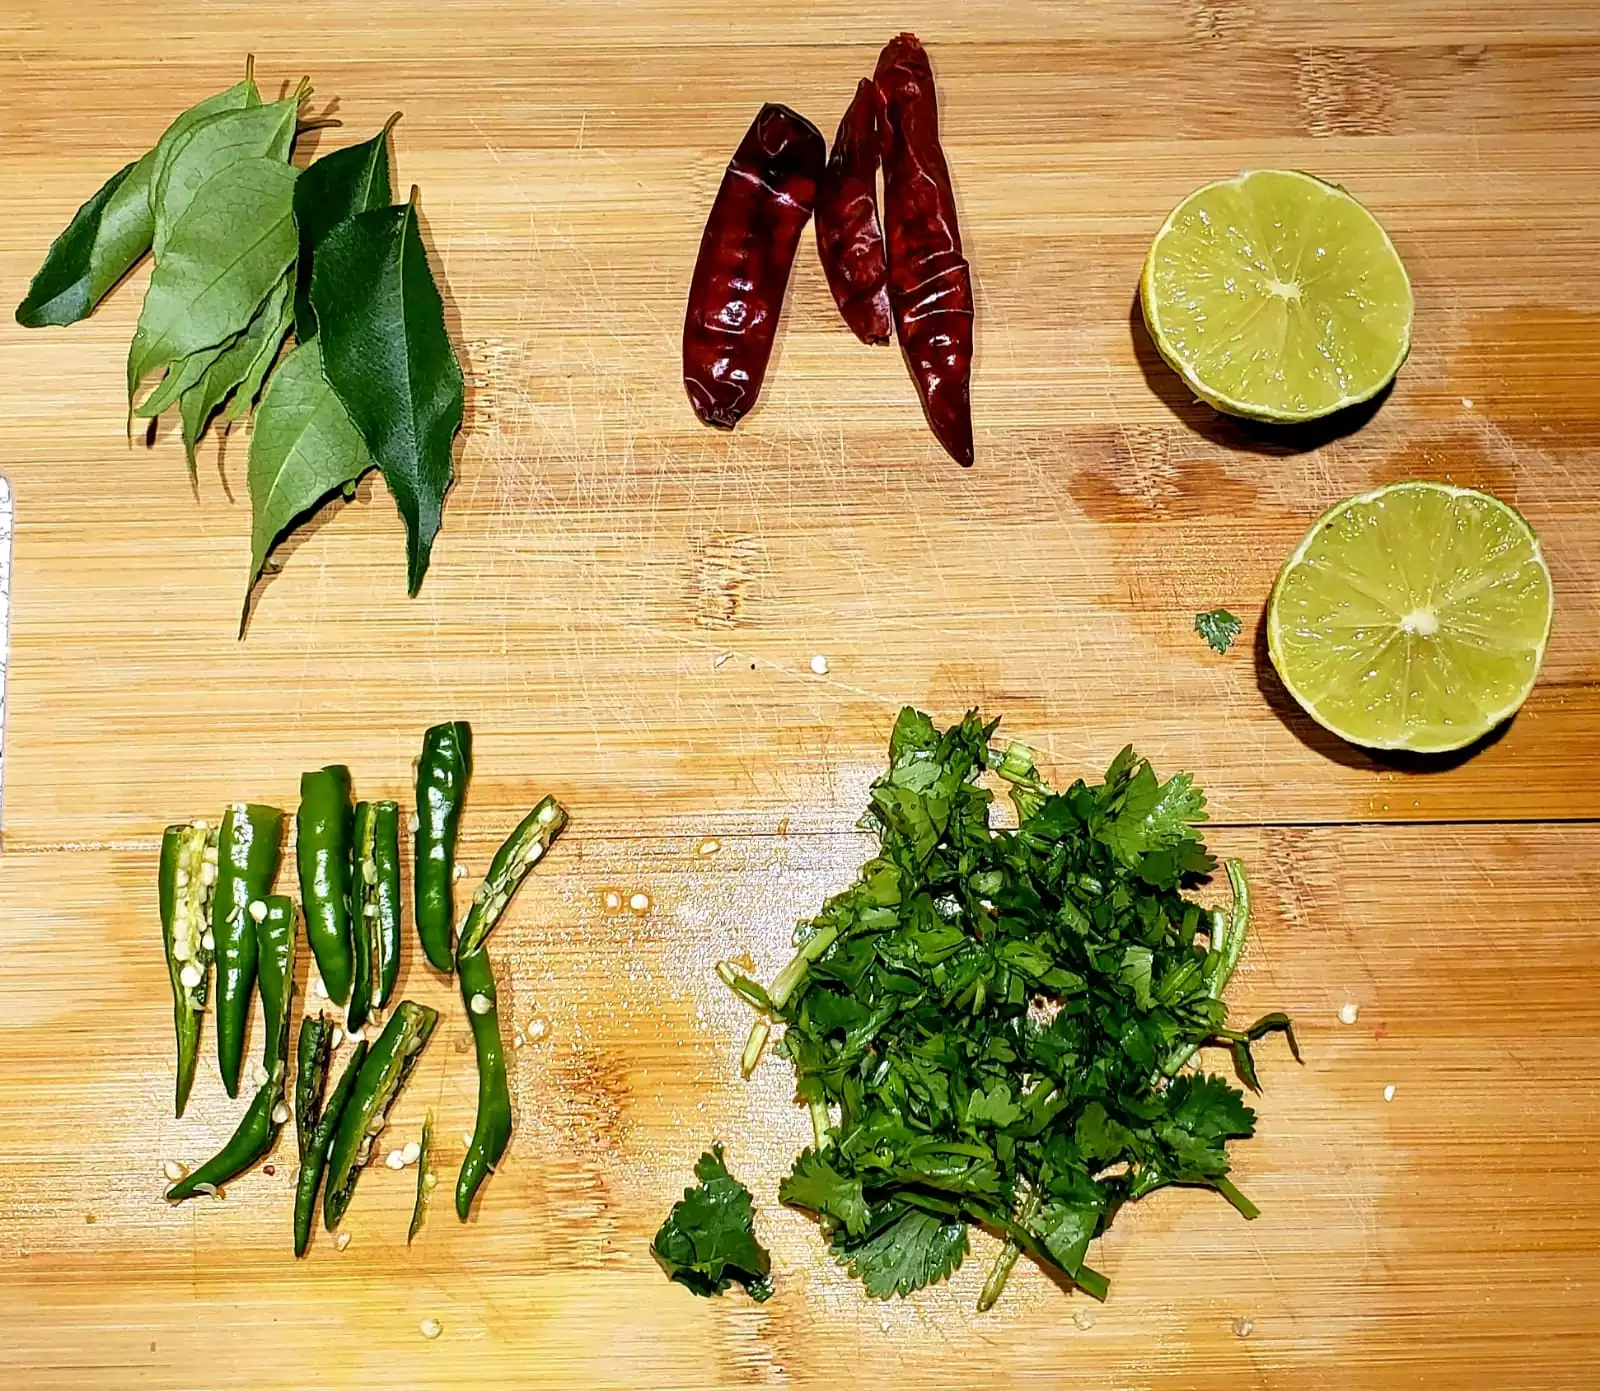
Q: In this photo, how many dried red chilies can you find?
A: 3